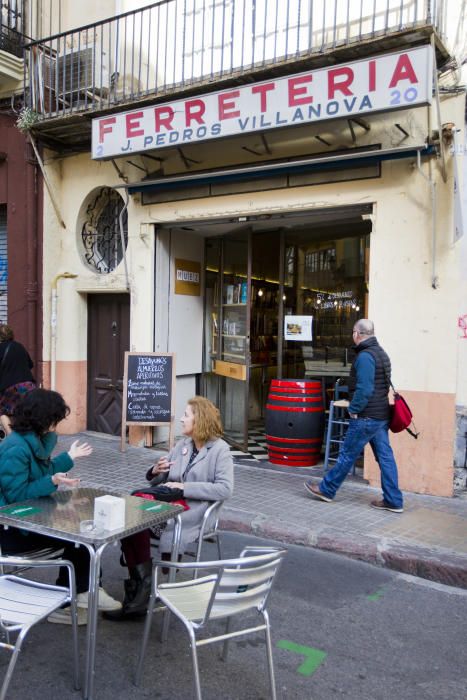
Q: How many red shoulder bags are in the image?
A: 1